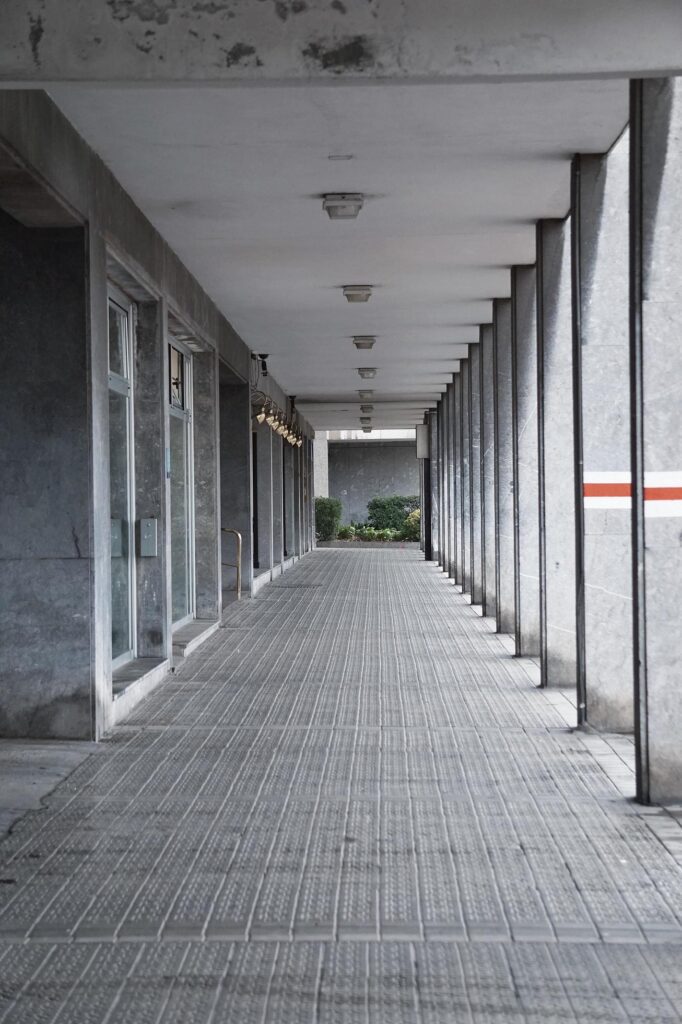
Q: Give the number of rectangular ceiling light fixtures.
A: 8